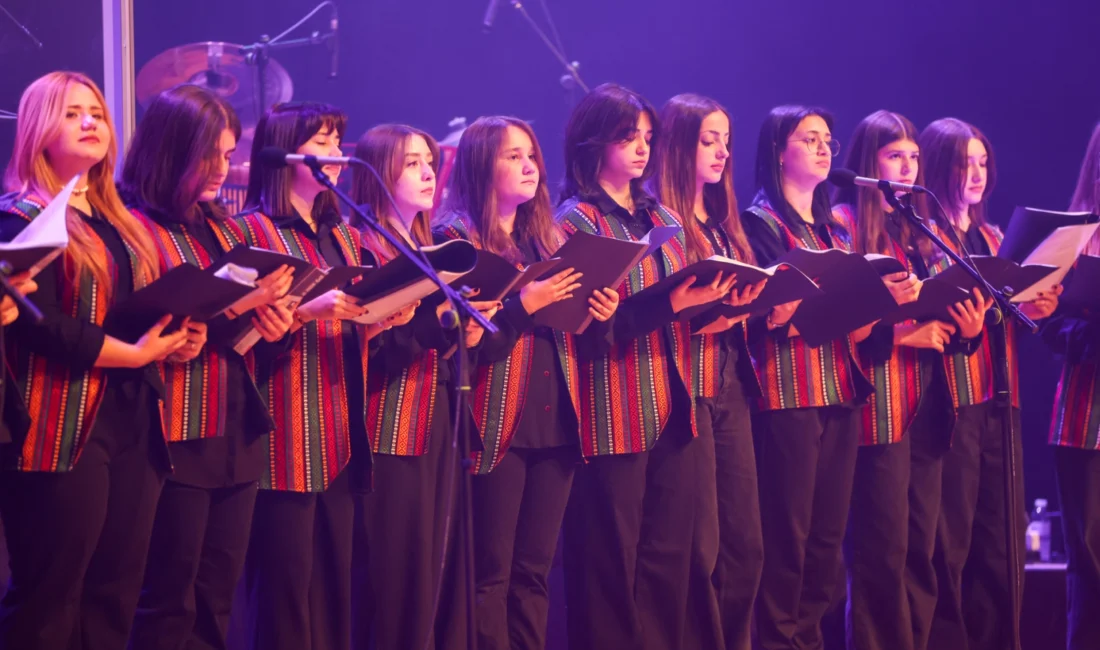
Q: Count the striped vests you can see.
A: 11